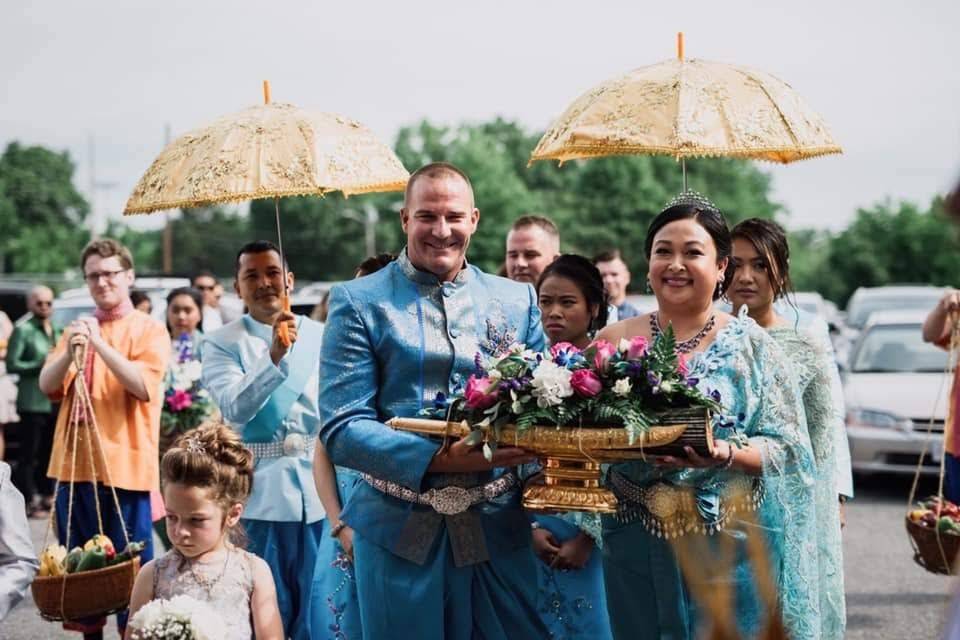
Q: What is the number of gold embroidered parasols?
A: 2